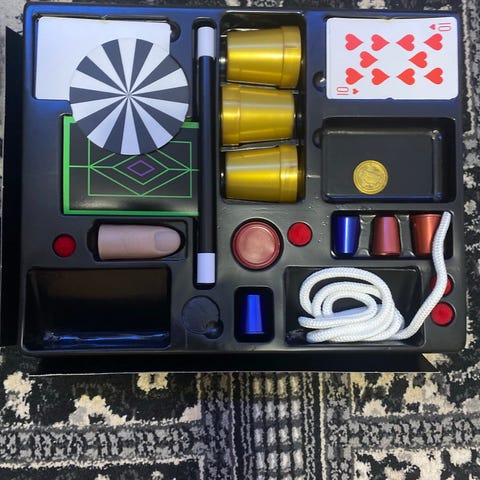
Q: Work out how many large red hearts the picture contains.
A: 10